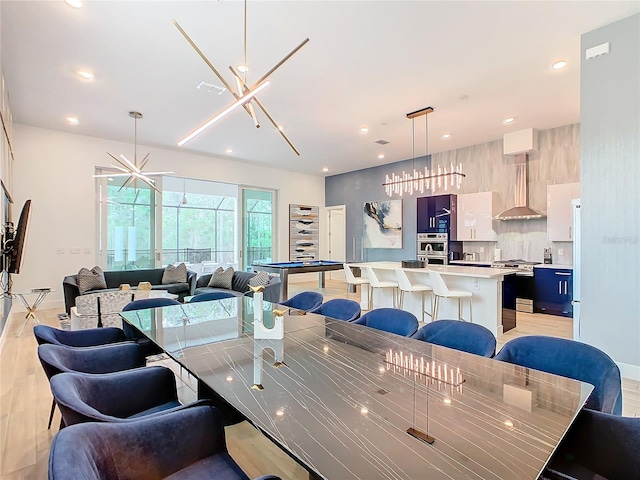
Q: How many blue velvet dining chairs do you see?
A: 12